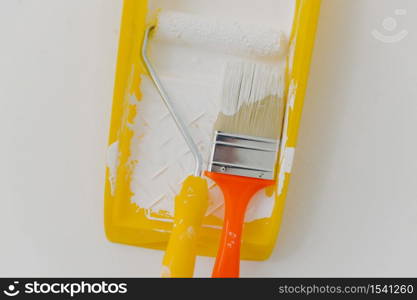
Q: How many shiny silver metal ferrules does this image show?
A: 1